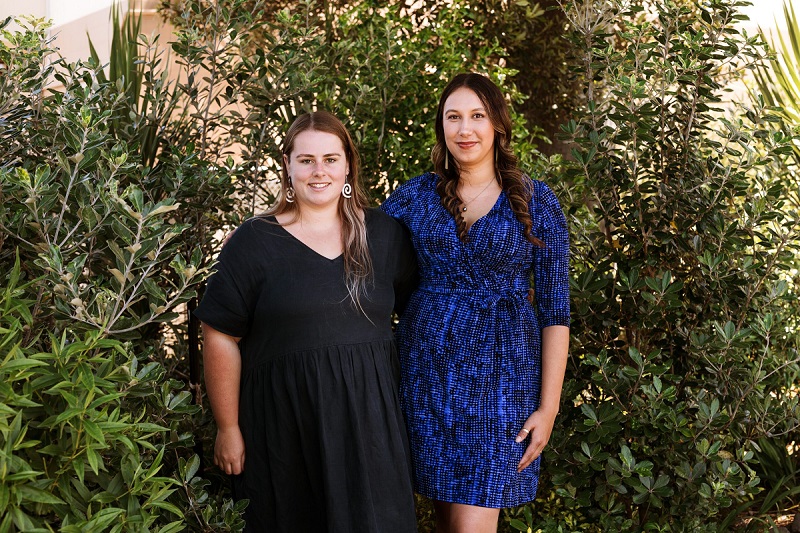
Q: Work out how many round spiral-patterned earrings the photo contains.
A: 2